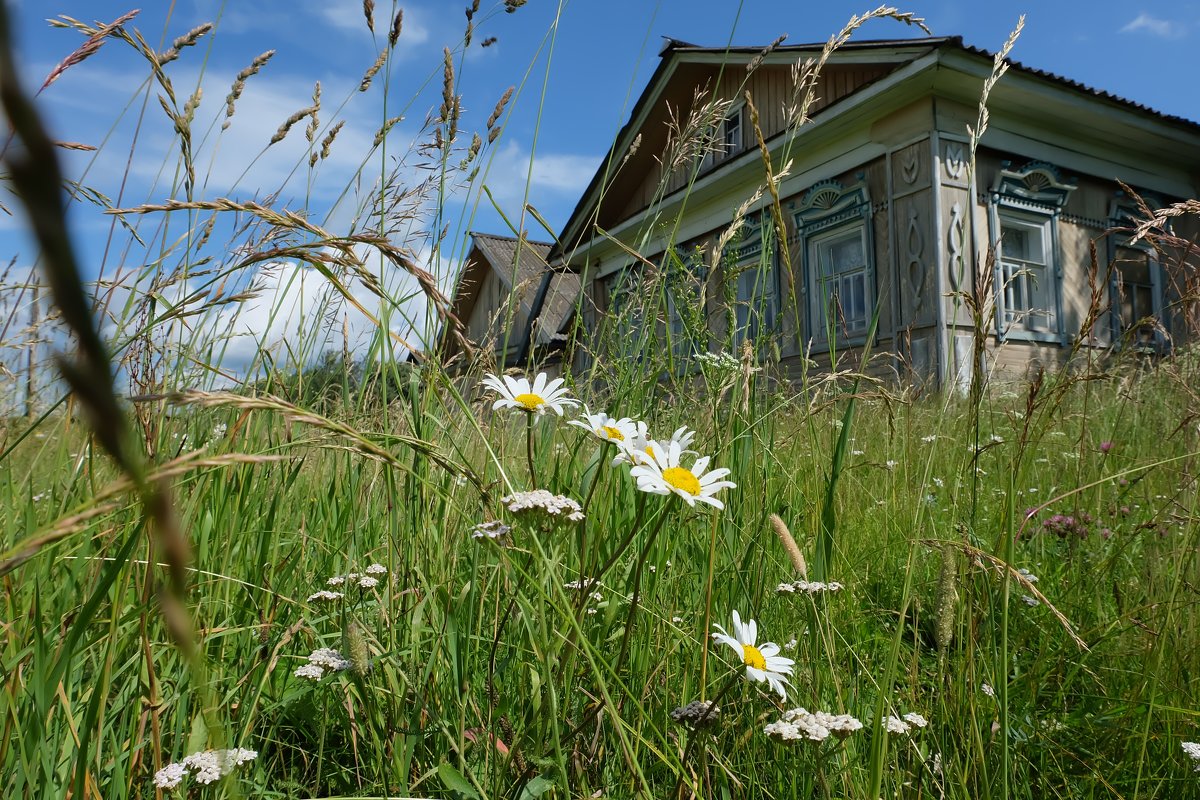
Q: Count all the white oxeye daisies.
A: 5